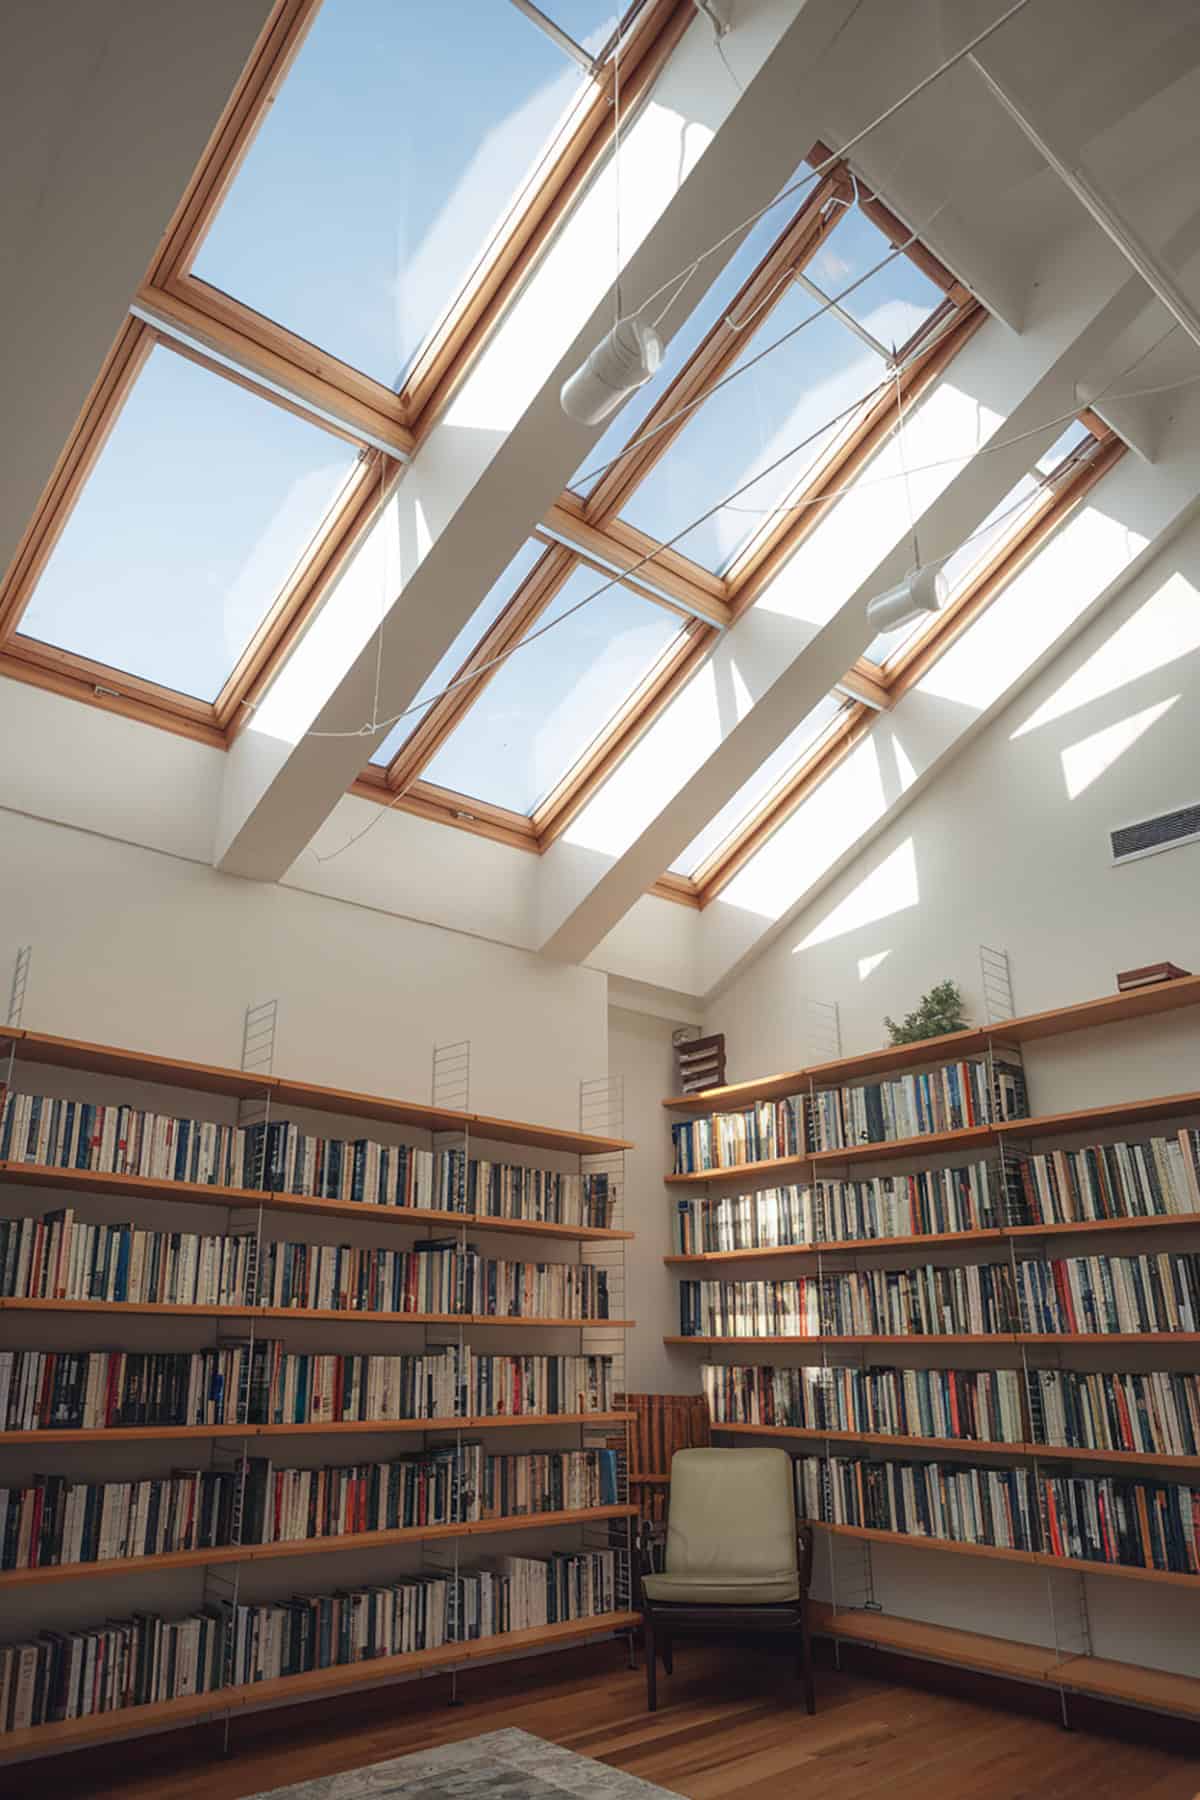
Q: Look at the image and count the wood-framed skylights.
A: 6